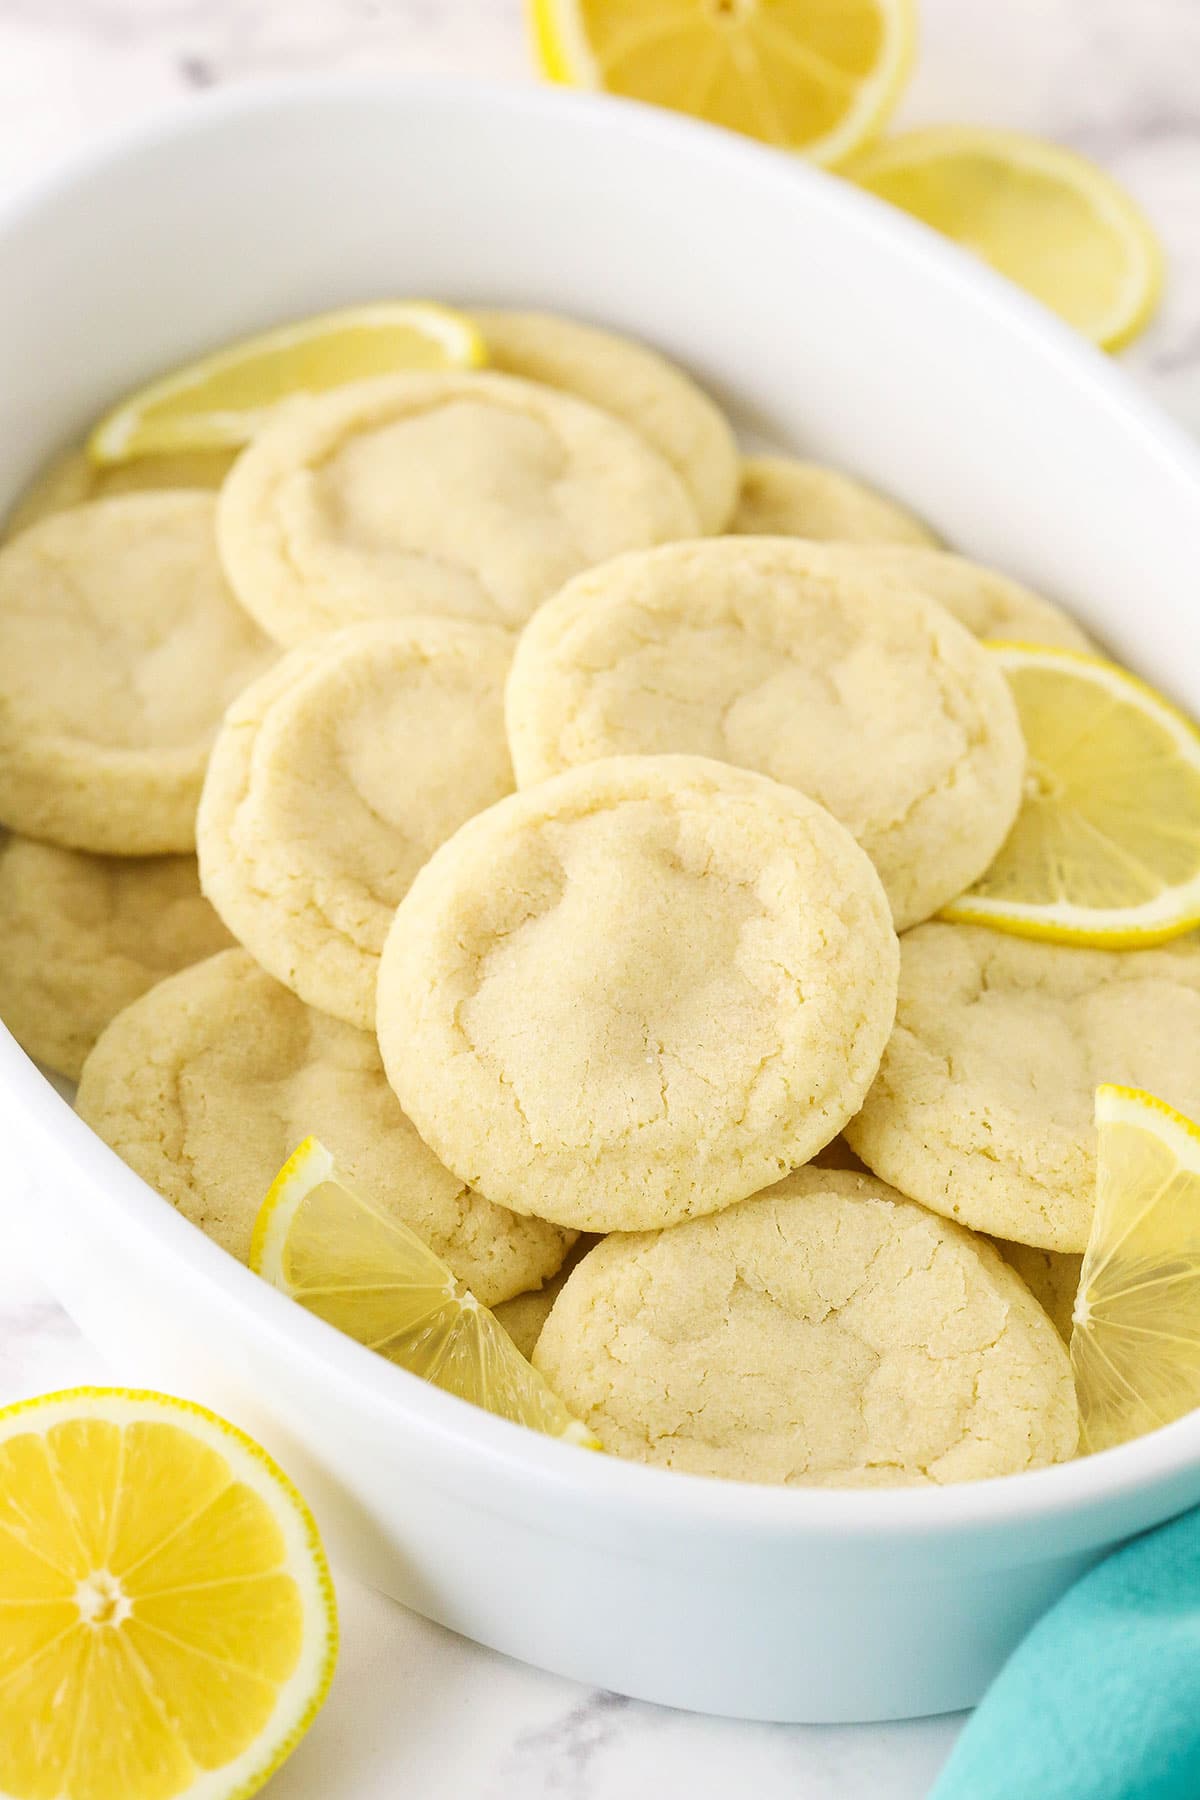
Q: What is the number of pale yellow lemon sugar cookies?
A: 13